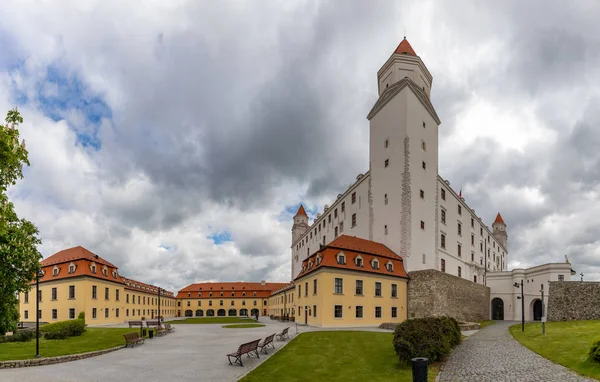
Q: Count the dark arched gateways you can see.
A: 2